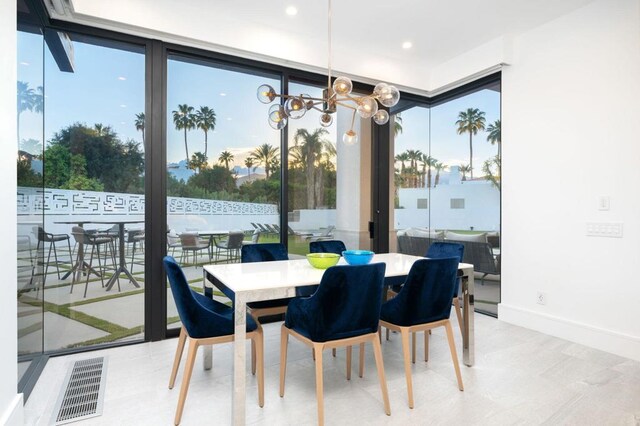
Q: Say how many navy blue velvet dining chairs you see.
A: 6